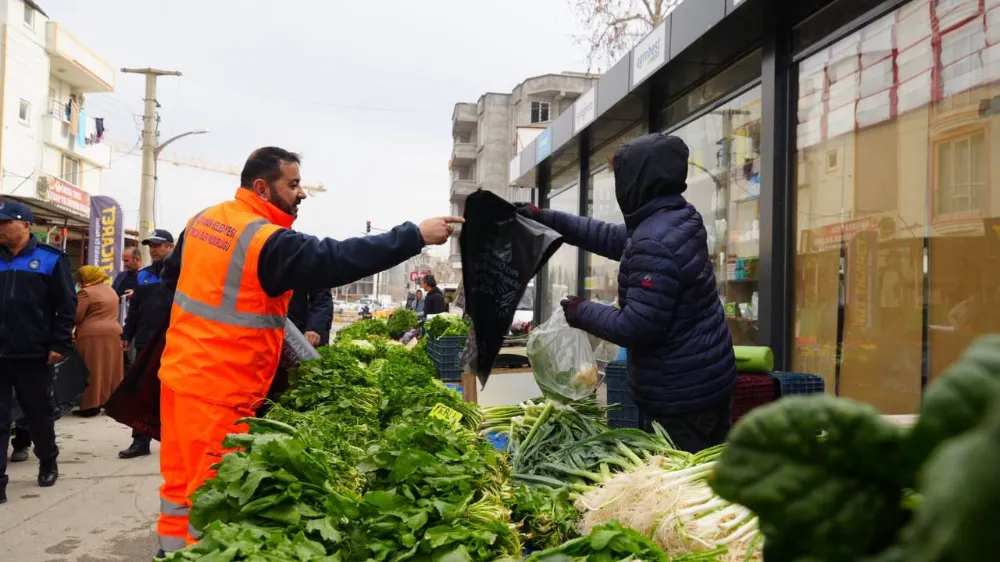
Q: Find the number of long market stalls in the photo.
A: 1